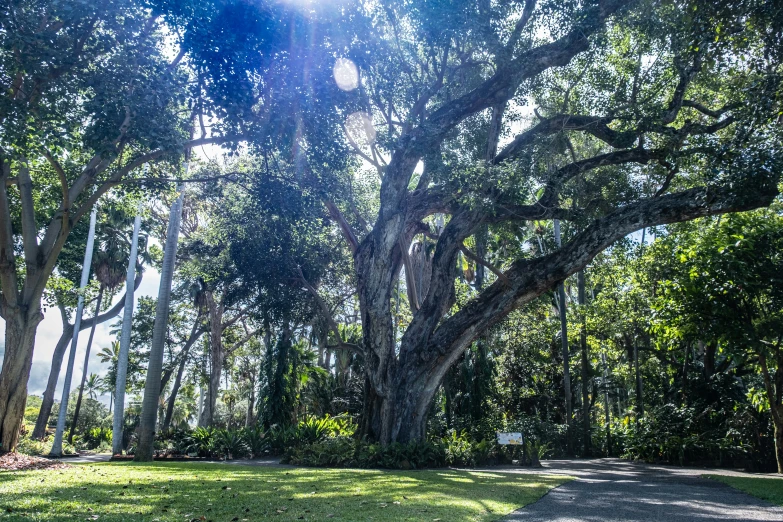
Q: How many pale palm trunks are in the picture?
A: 3